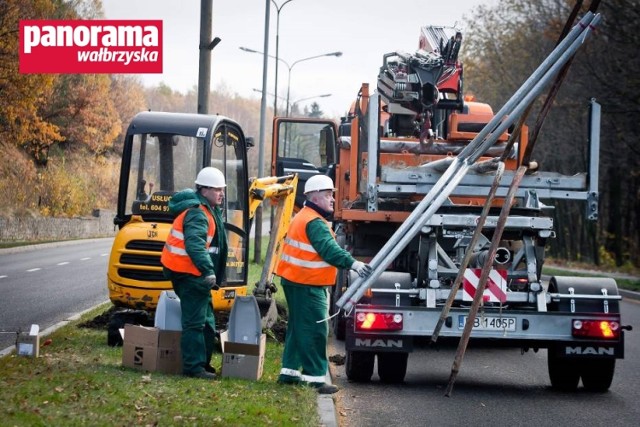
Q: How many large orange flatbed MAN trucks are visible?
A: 1